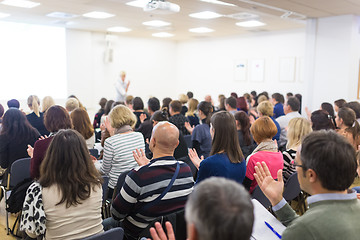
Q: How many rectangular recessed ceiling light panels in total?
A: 11